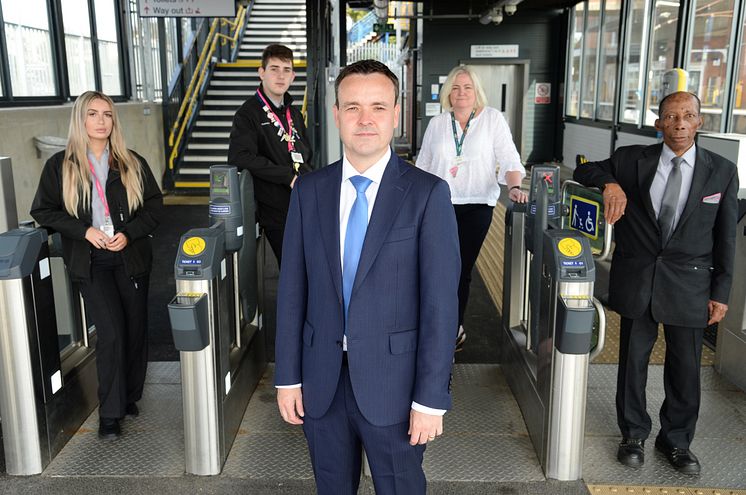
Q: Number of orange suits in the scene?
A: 0